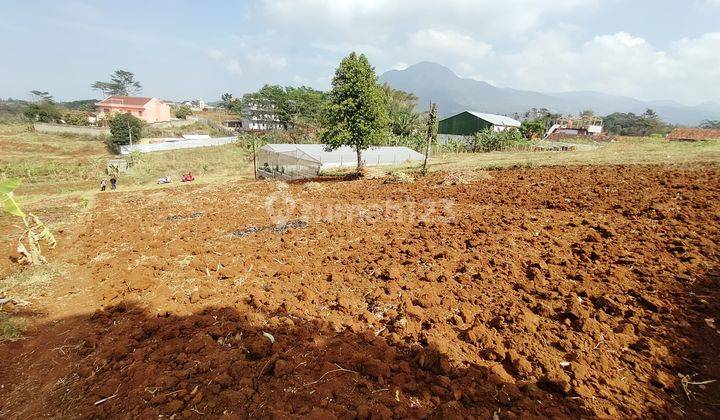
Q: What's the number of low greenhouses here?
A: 1